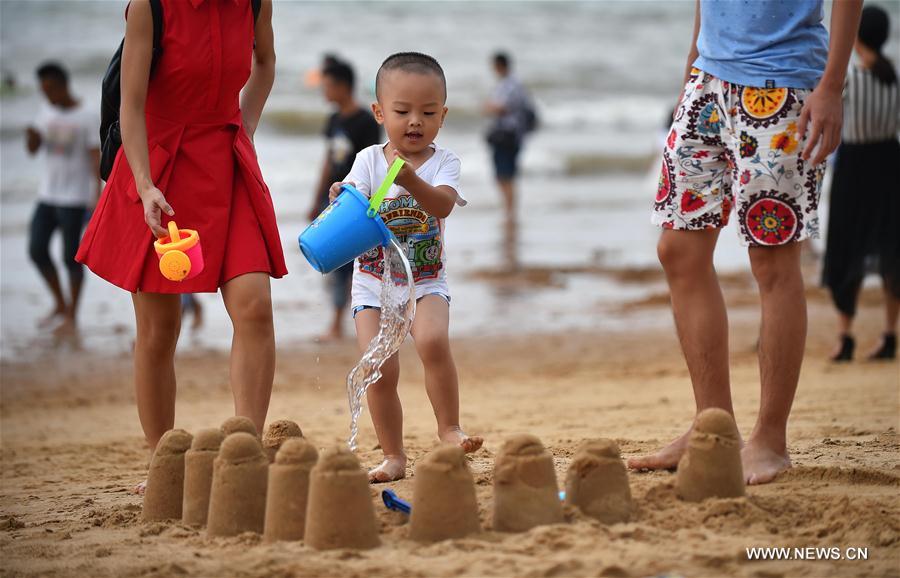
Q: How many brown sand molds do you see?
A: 11